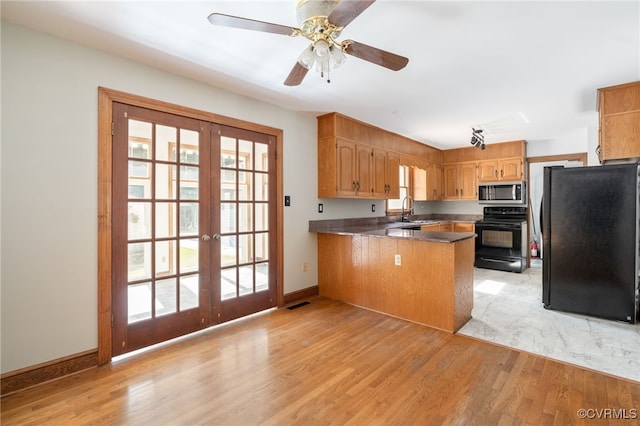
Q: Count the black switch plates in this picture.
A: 3